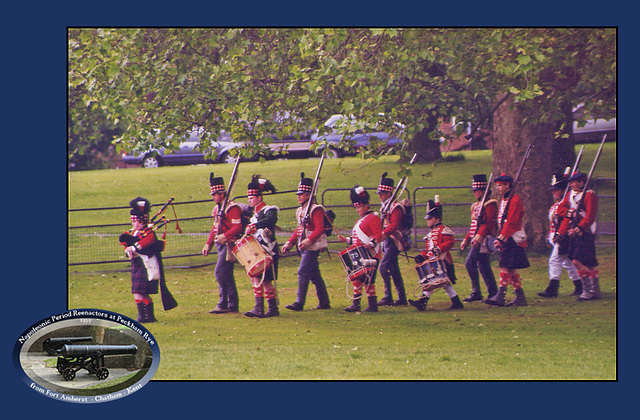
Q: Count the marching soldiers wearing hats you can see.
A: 11